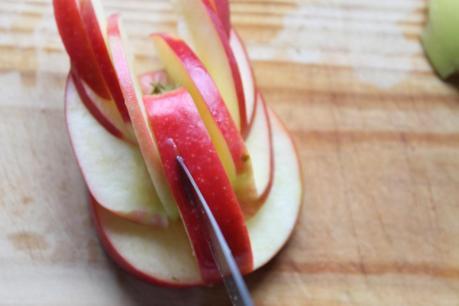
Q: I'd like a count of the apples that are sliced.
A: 1